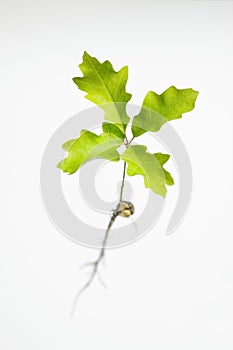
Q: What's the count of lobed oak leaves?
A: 4